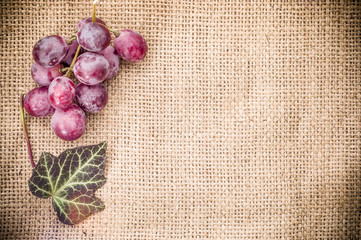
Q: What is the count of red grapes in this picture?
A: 12